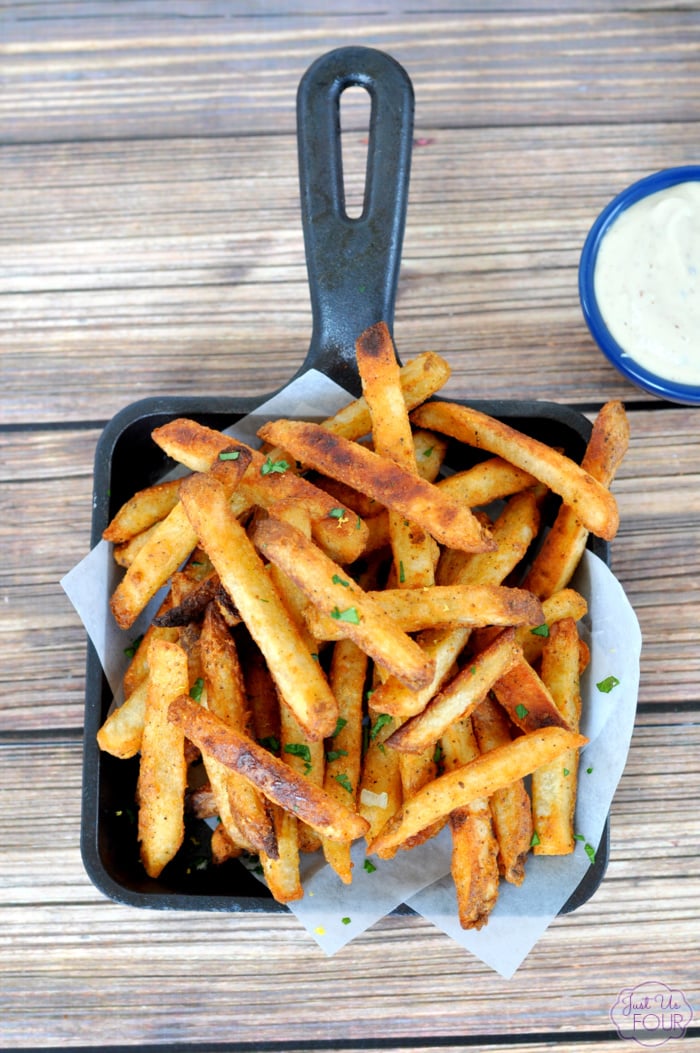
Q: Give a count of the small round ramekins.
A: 1